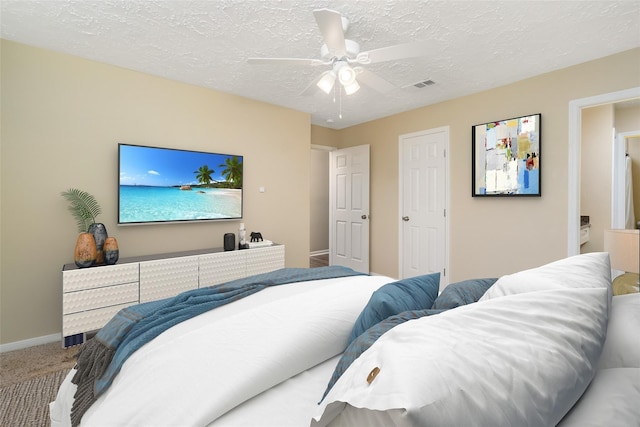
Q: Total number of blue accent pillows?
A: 3